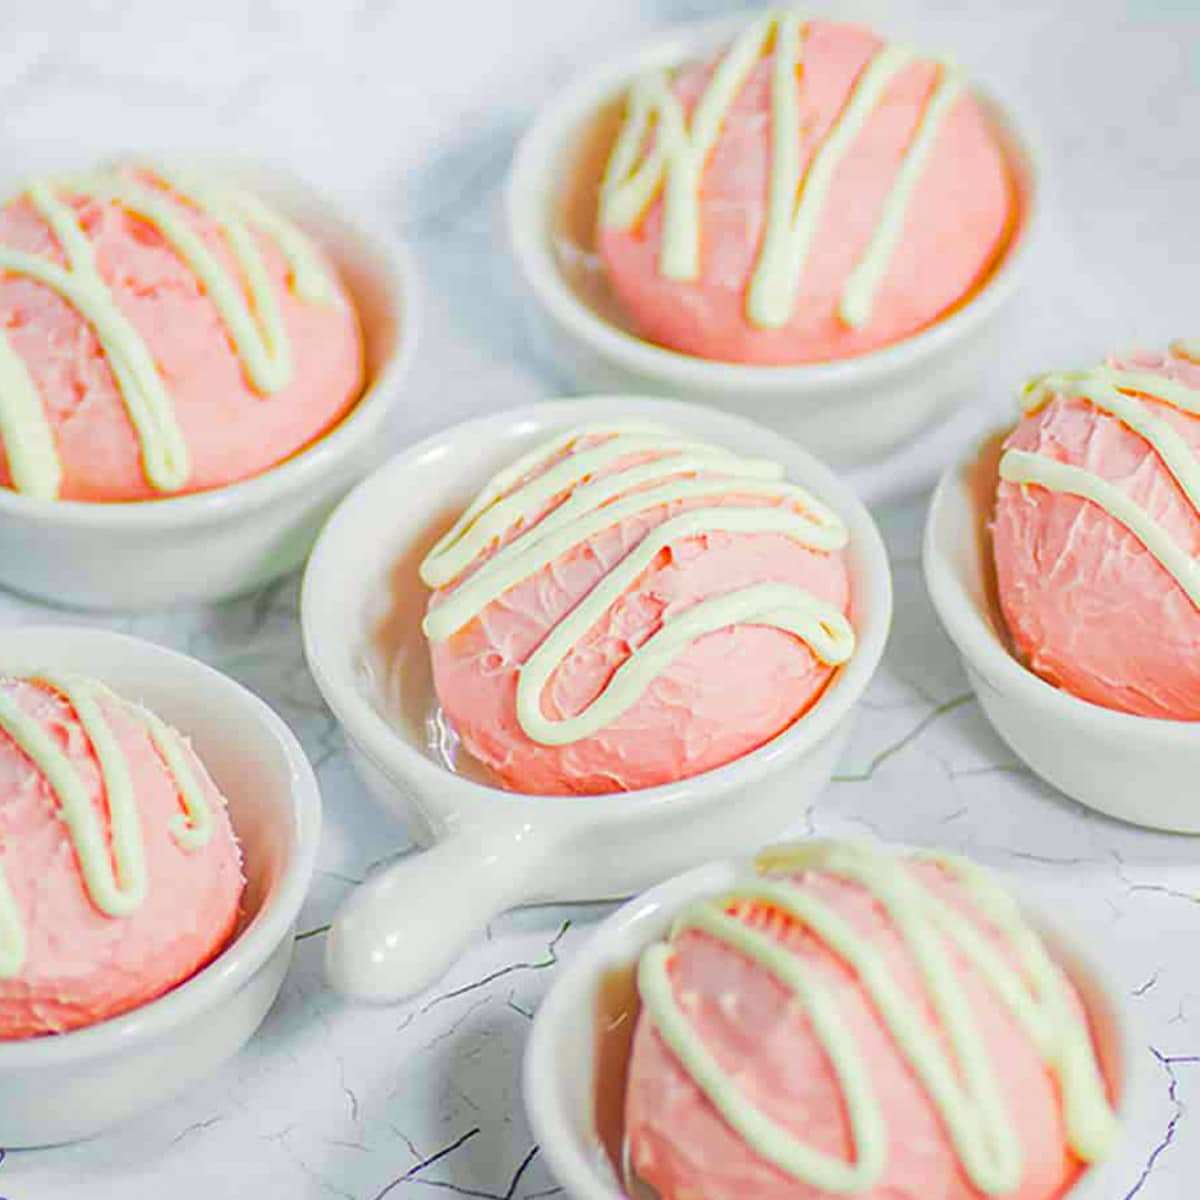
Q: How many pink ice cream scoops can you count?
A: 6